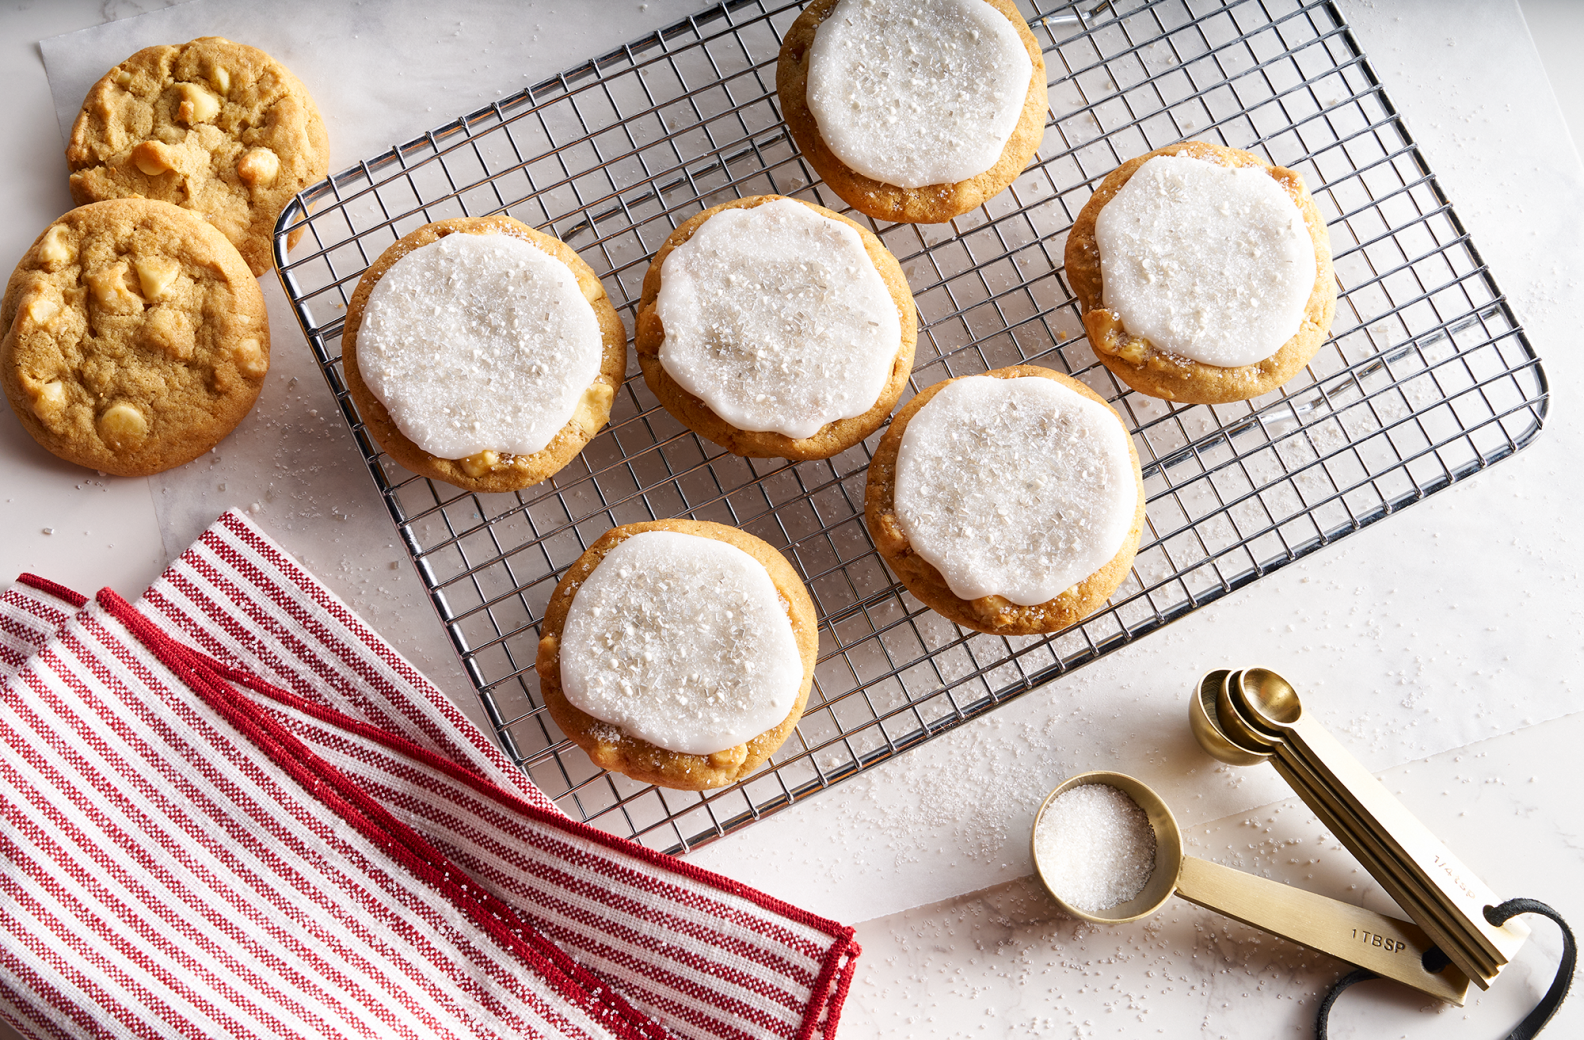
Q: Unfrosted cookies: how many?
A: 2